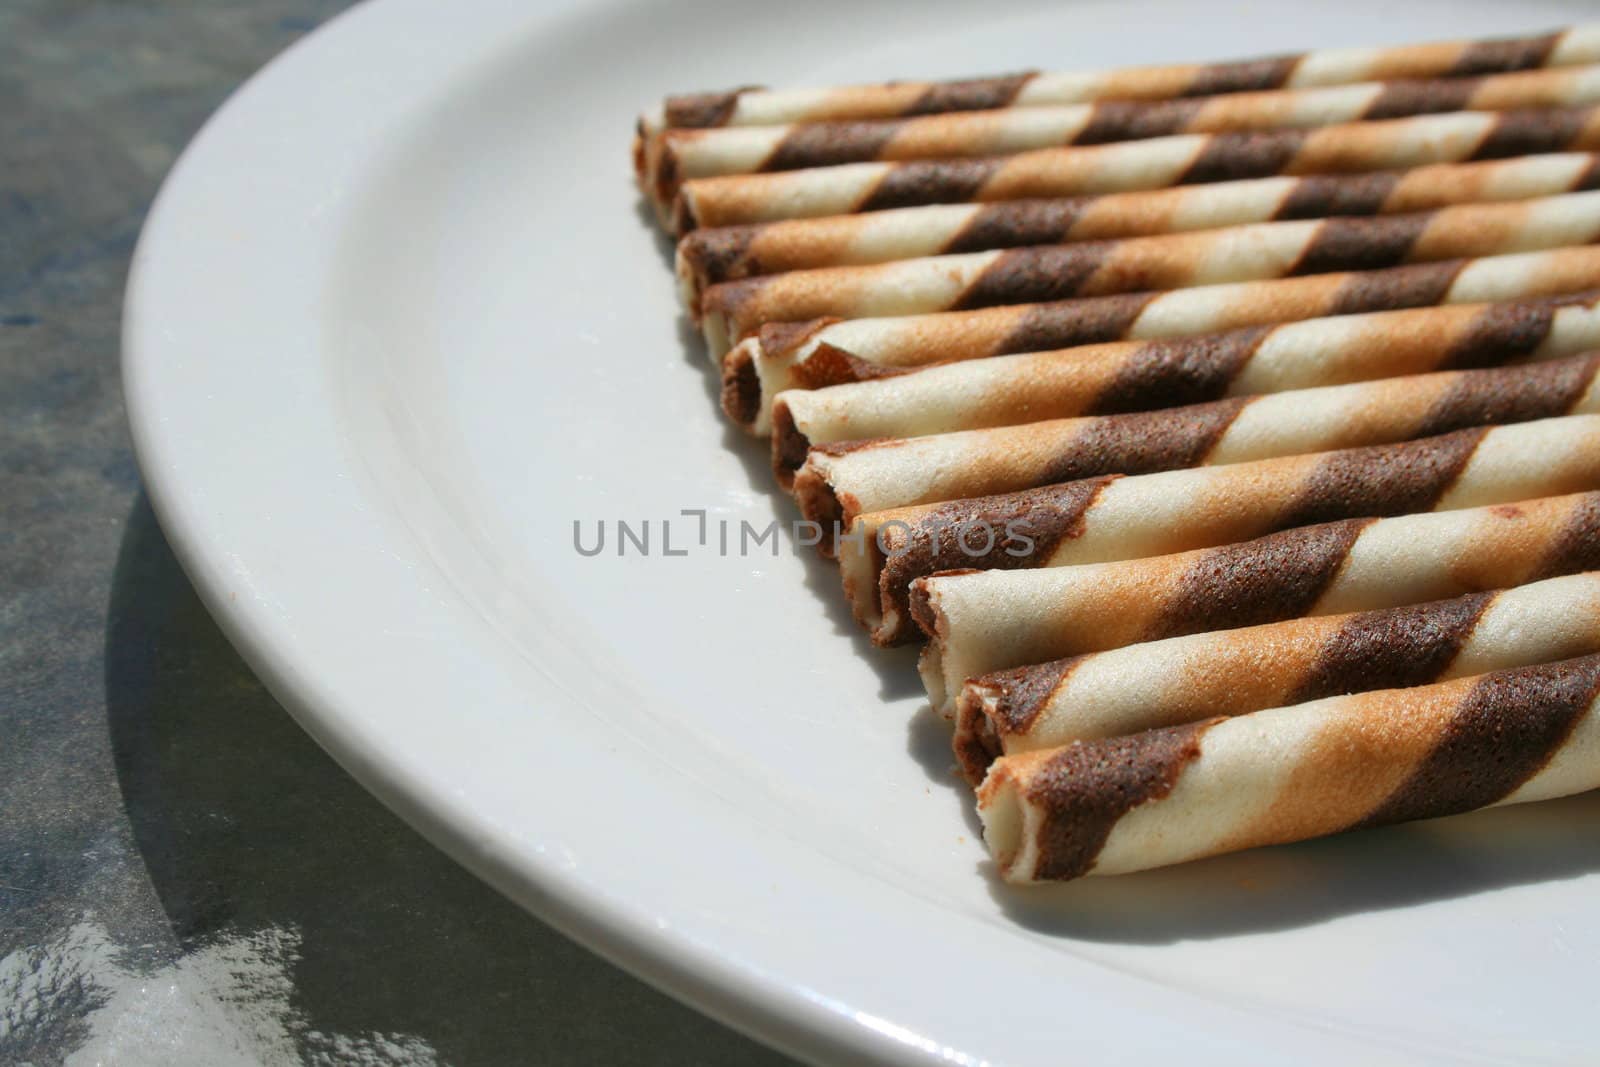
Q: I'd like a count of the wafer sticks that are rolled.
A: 12